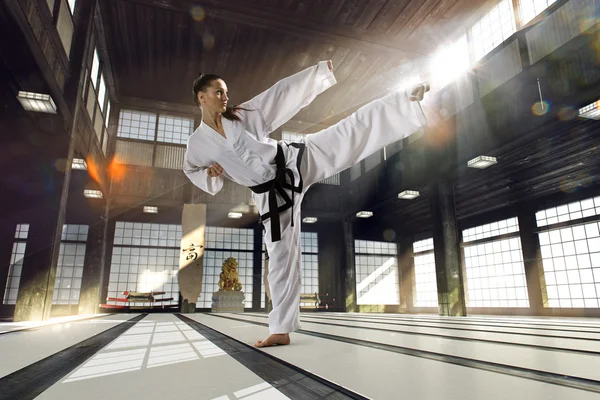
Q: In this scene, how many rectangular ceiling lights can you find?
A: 10